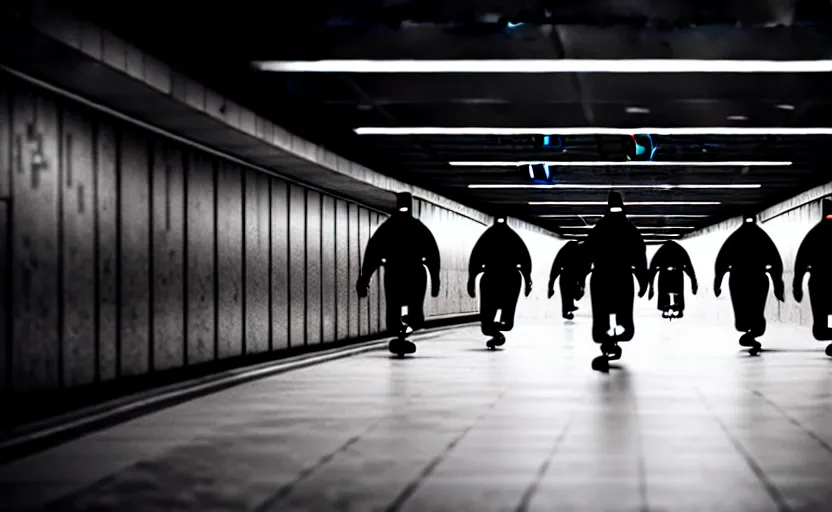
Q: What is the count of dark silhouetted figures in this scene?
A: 7